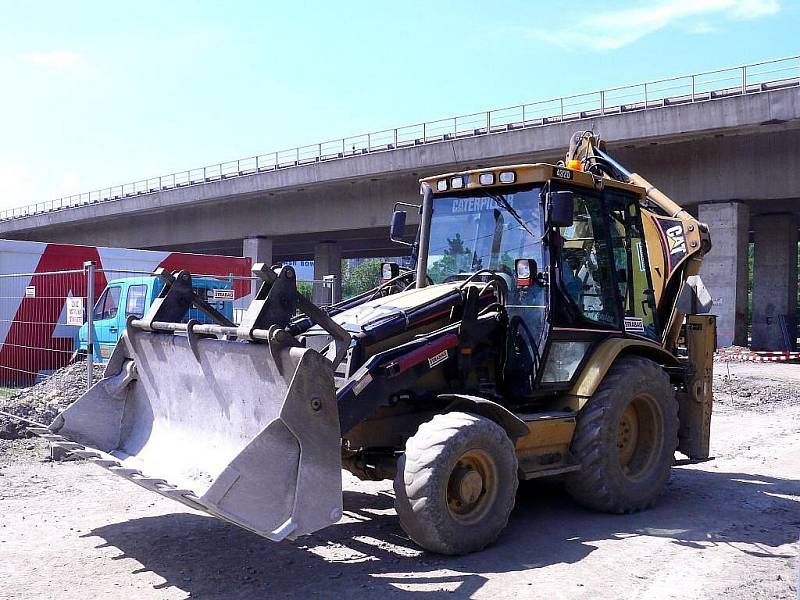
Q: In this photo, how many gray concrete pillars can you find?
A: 4